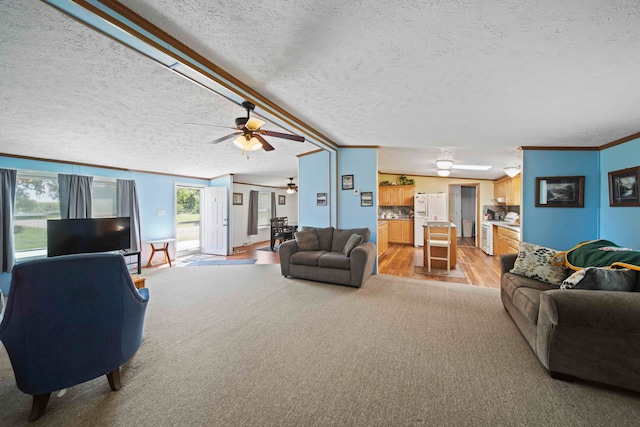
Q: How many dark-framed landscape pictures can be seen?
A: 2